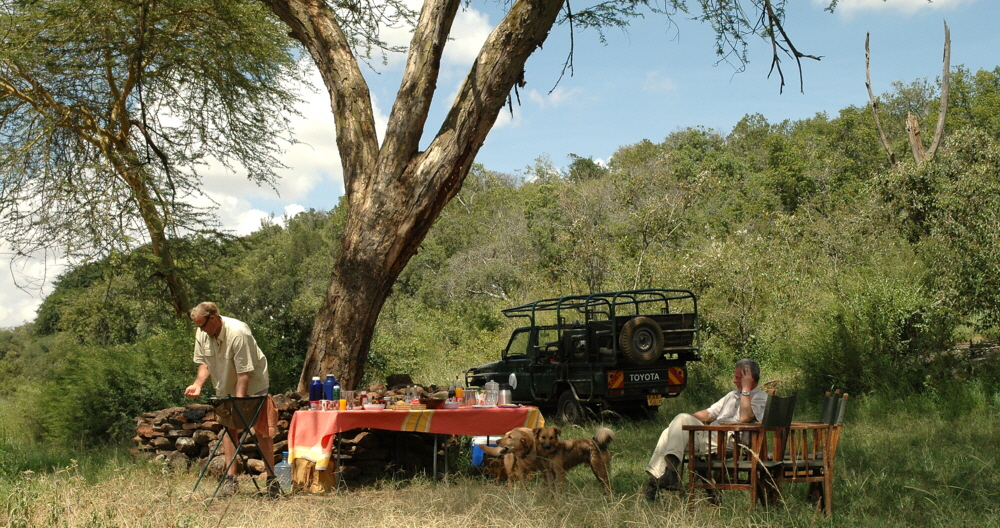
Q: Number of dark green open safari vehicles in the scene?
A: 1